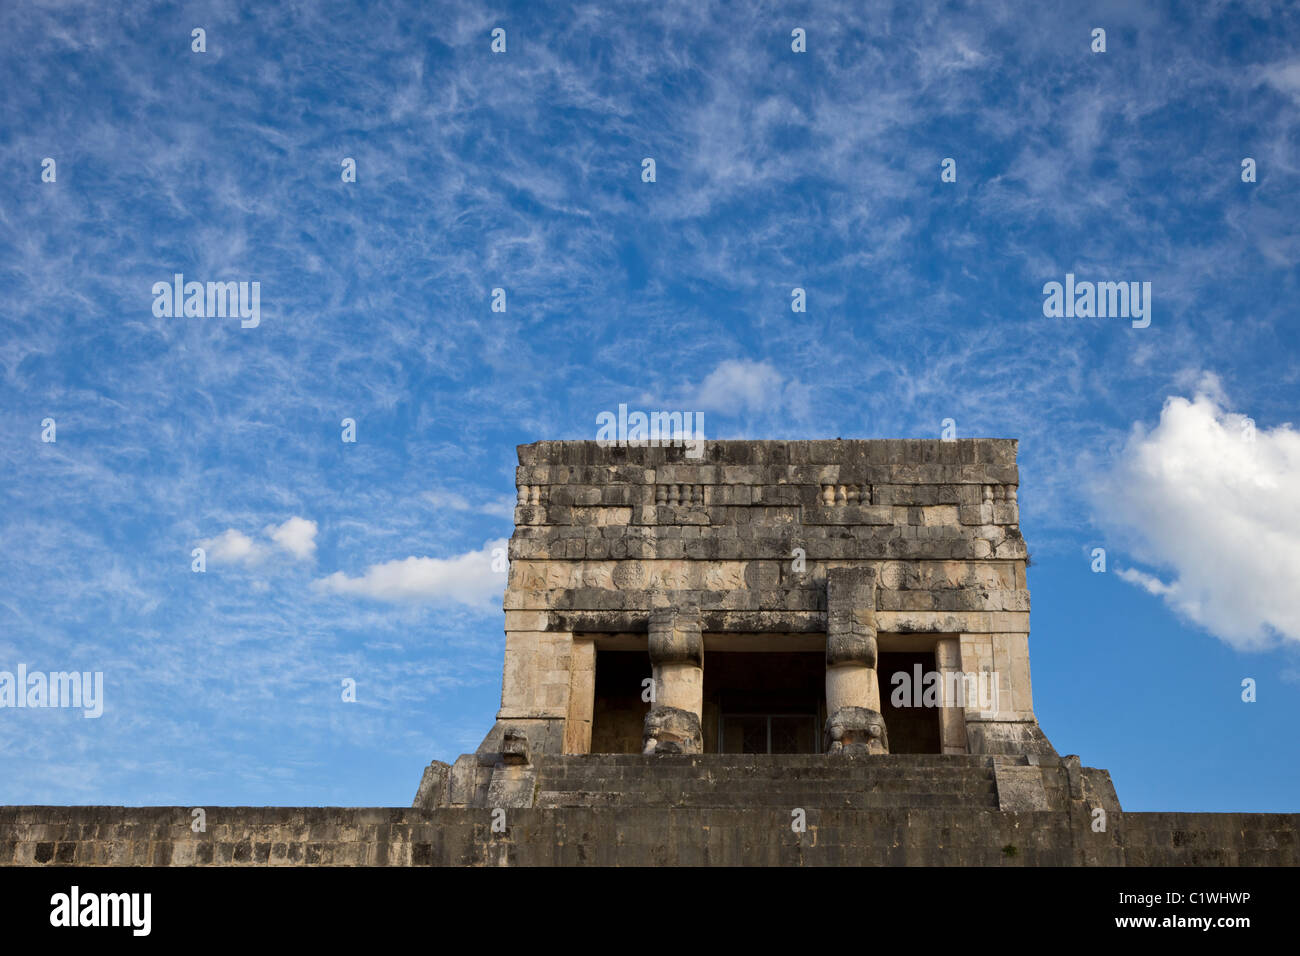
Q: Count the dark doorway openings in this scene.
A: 3